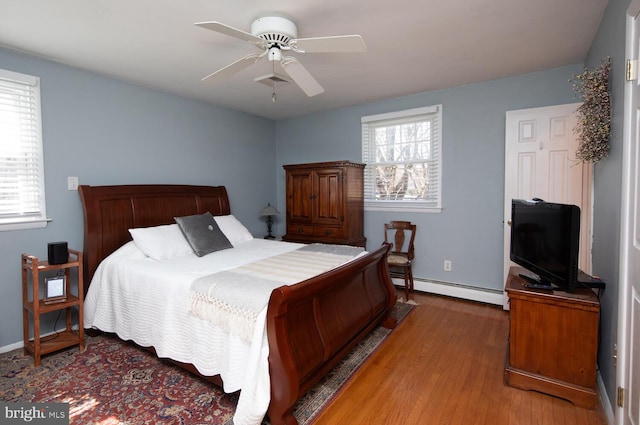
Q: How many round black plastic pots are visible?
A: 0